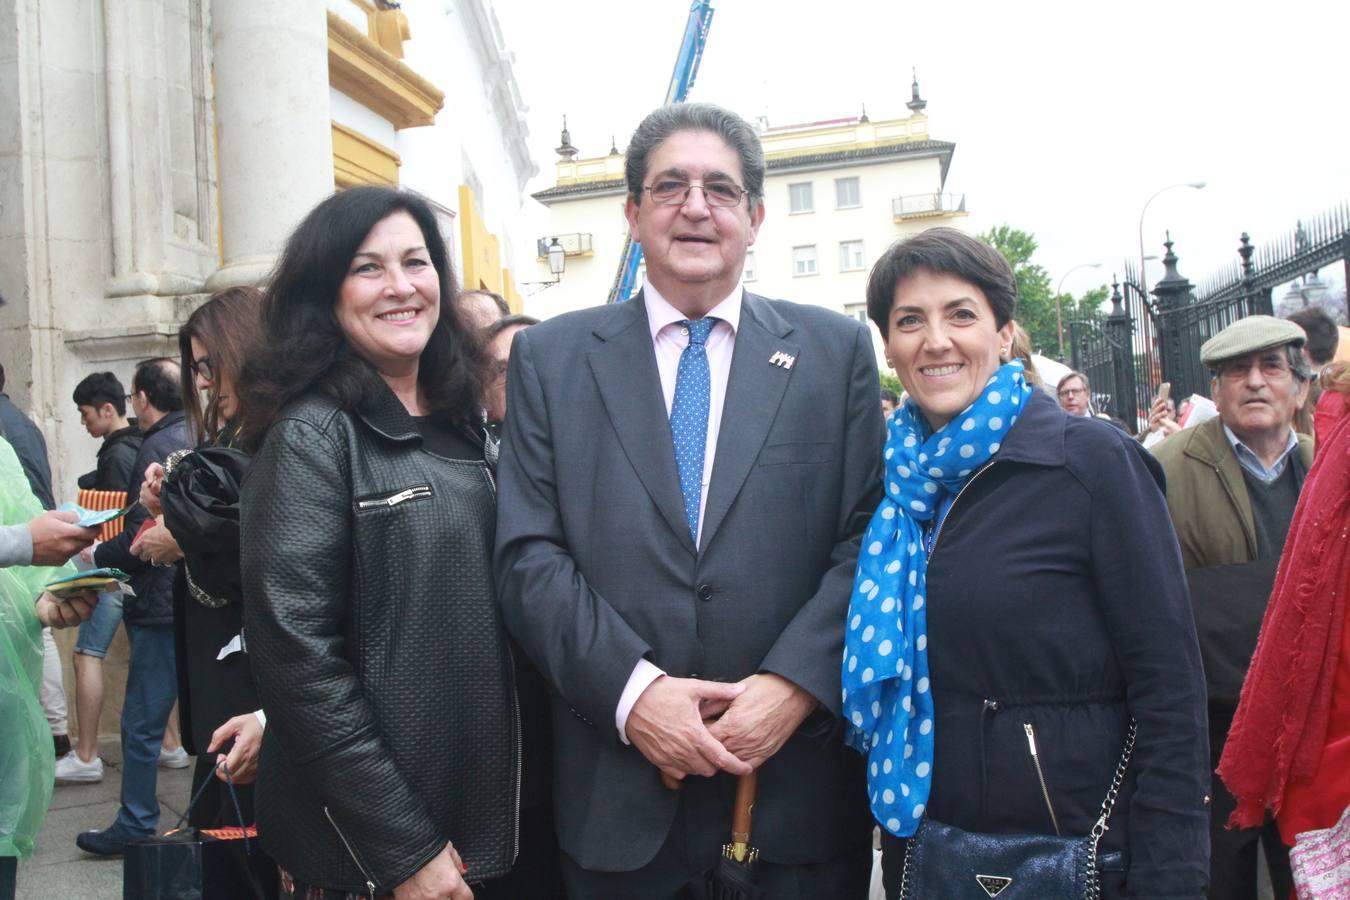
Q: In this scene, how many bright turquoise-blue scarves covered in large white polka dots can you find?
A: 1